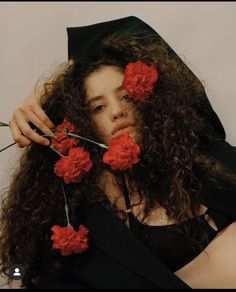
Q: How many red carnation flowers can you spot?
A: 5